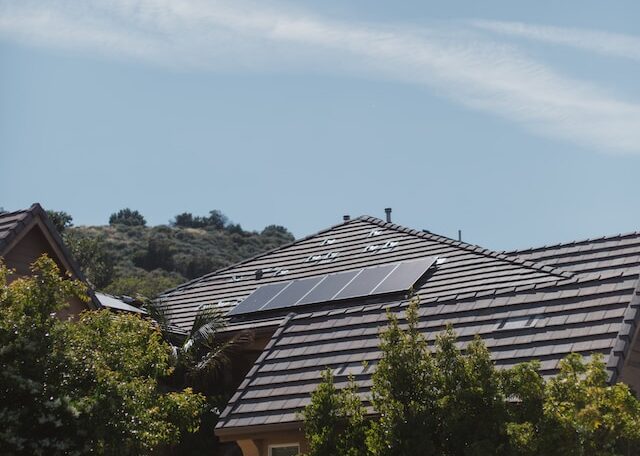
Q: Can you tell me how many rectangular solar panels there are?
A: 5